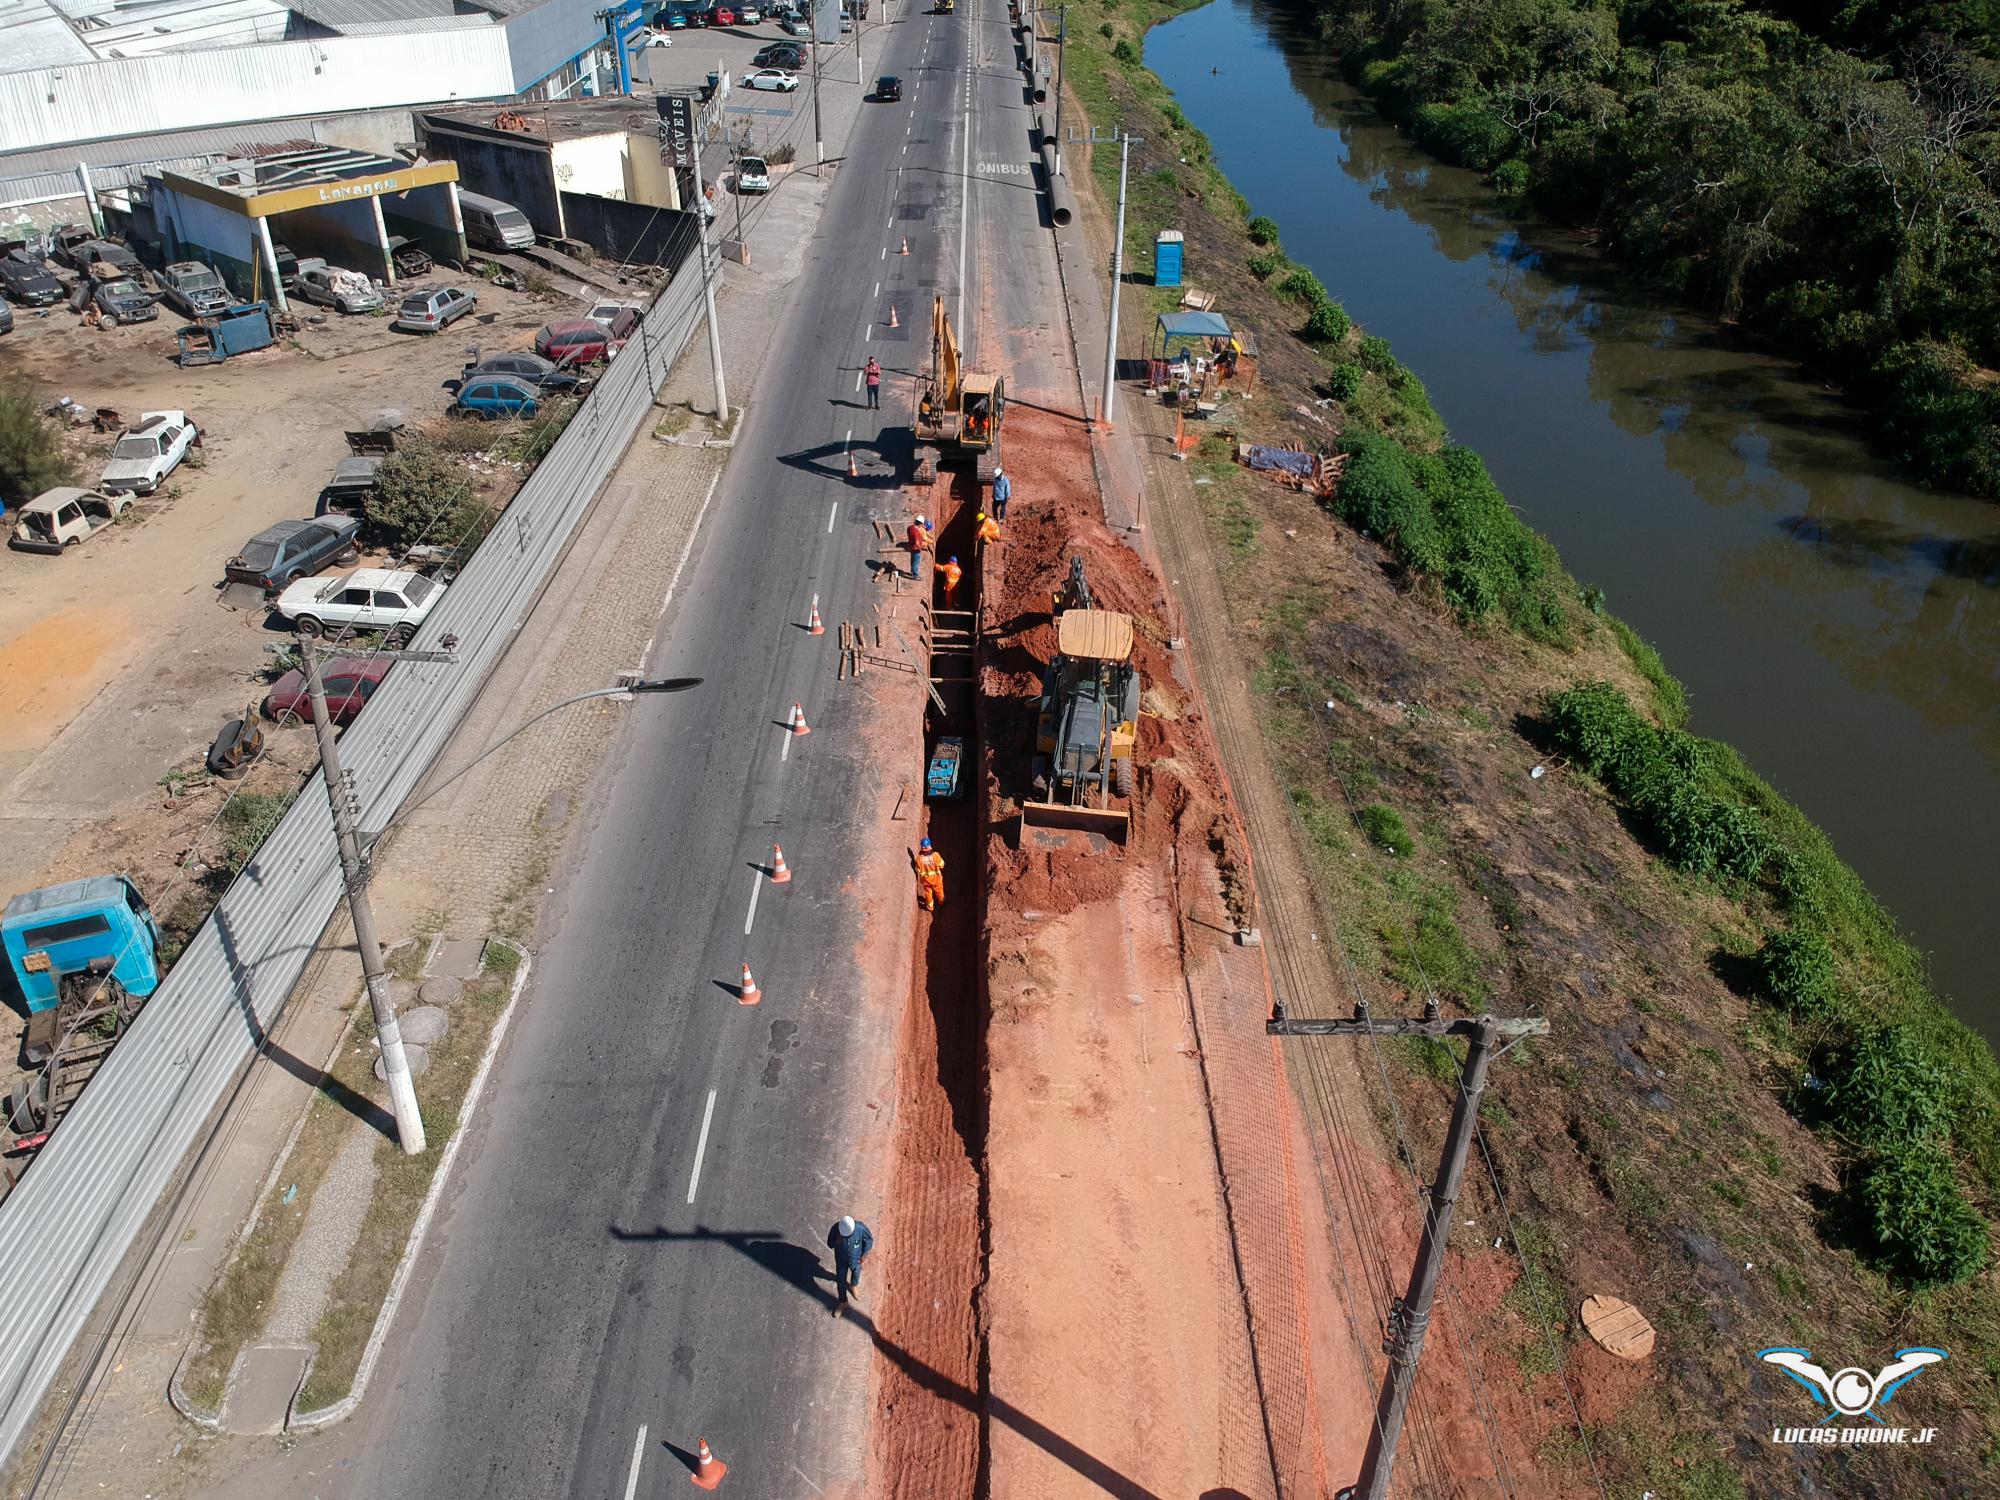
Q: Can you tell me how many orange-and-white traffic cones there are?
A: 8